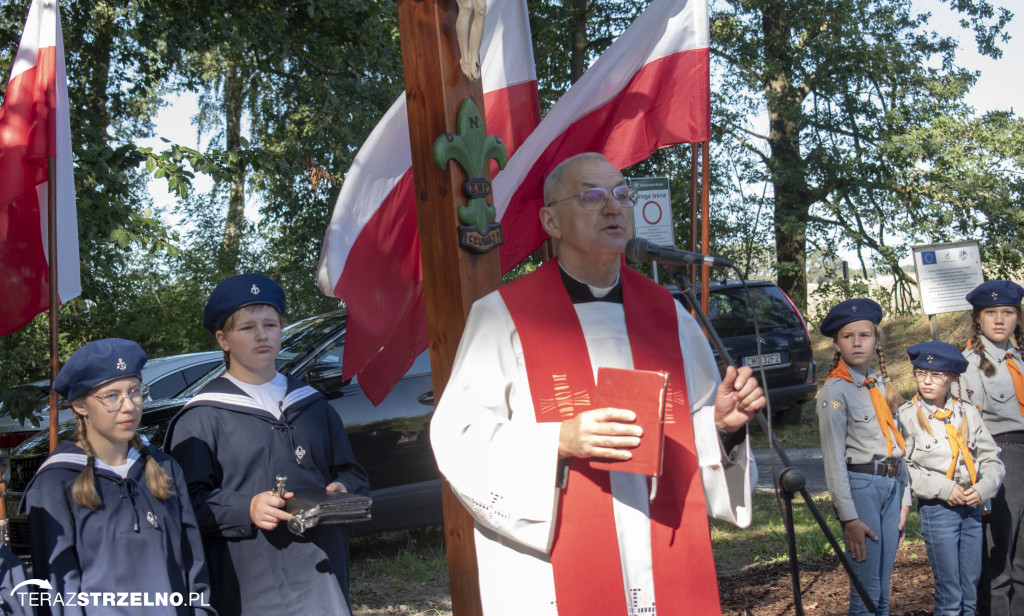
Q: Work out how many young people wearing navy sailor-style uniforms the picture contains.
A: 2